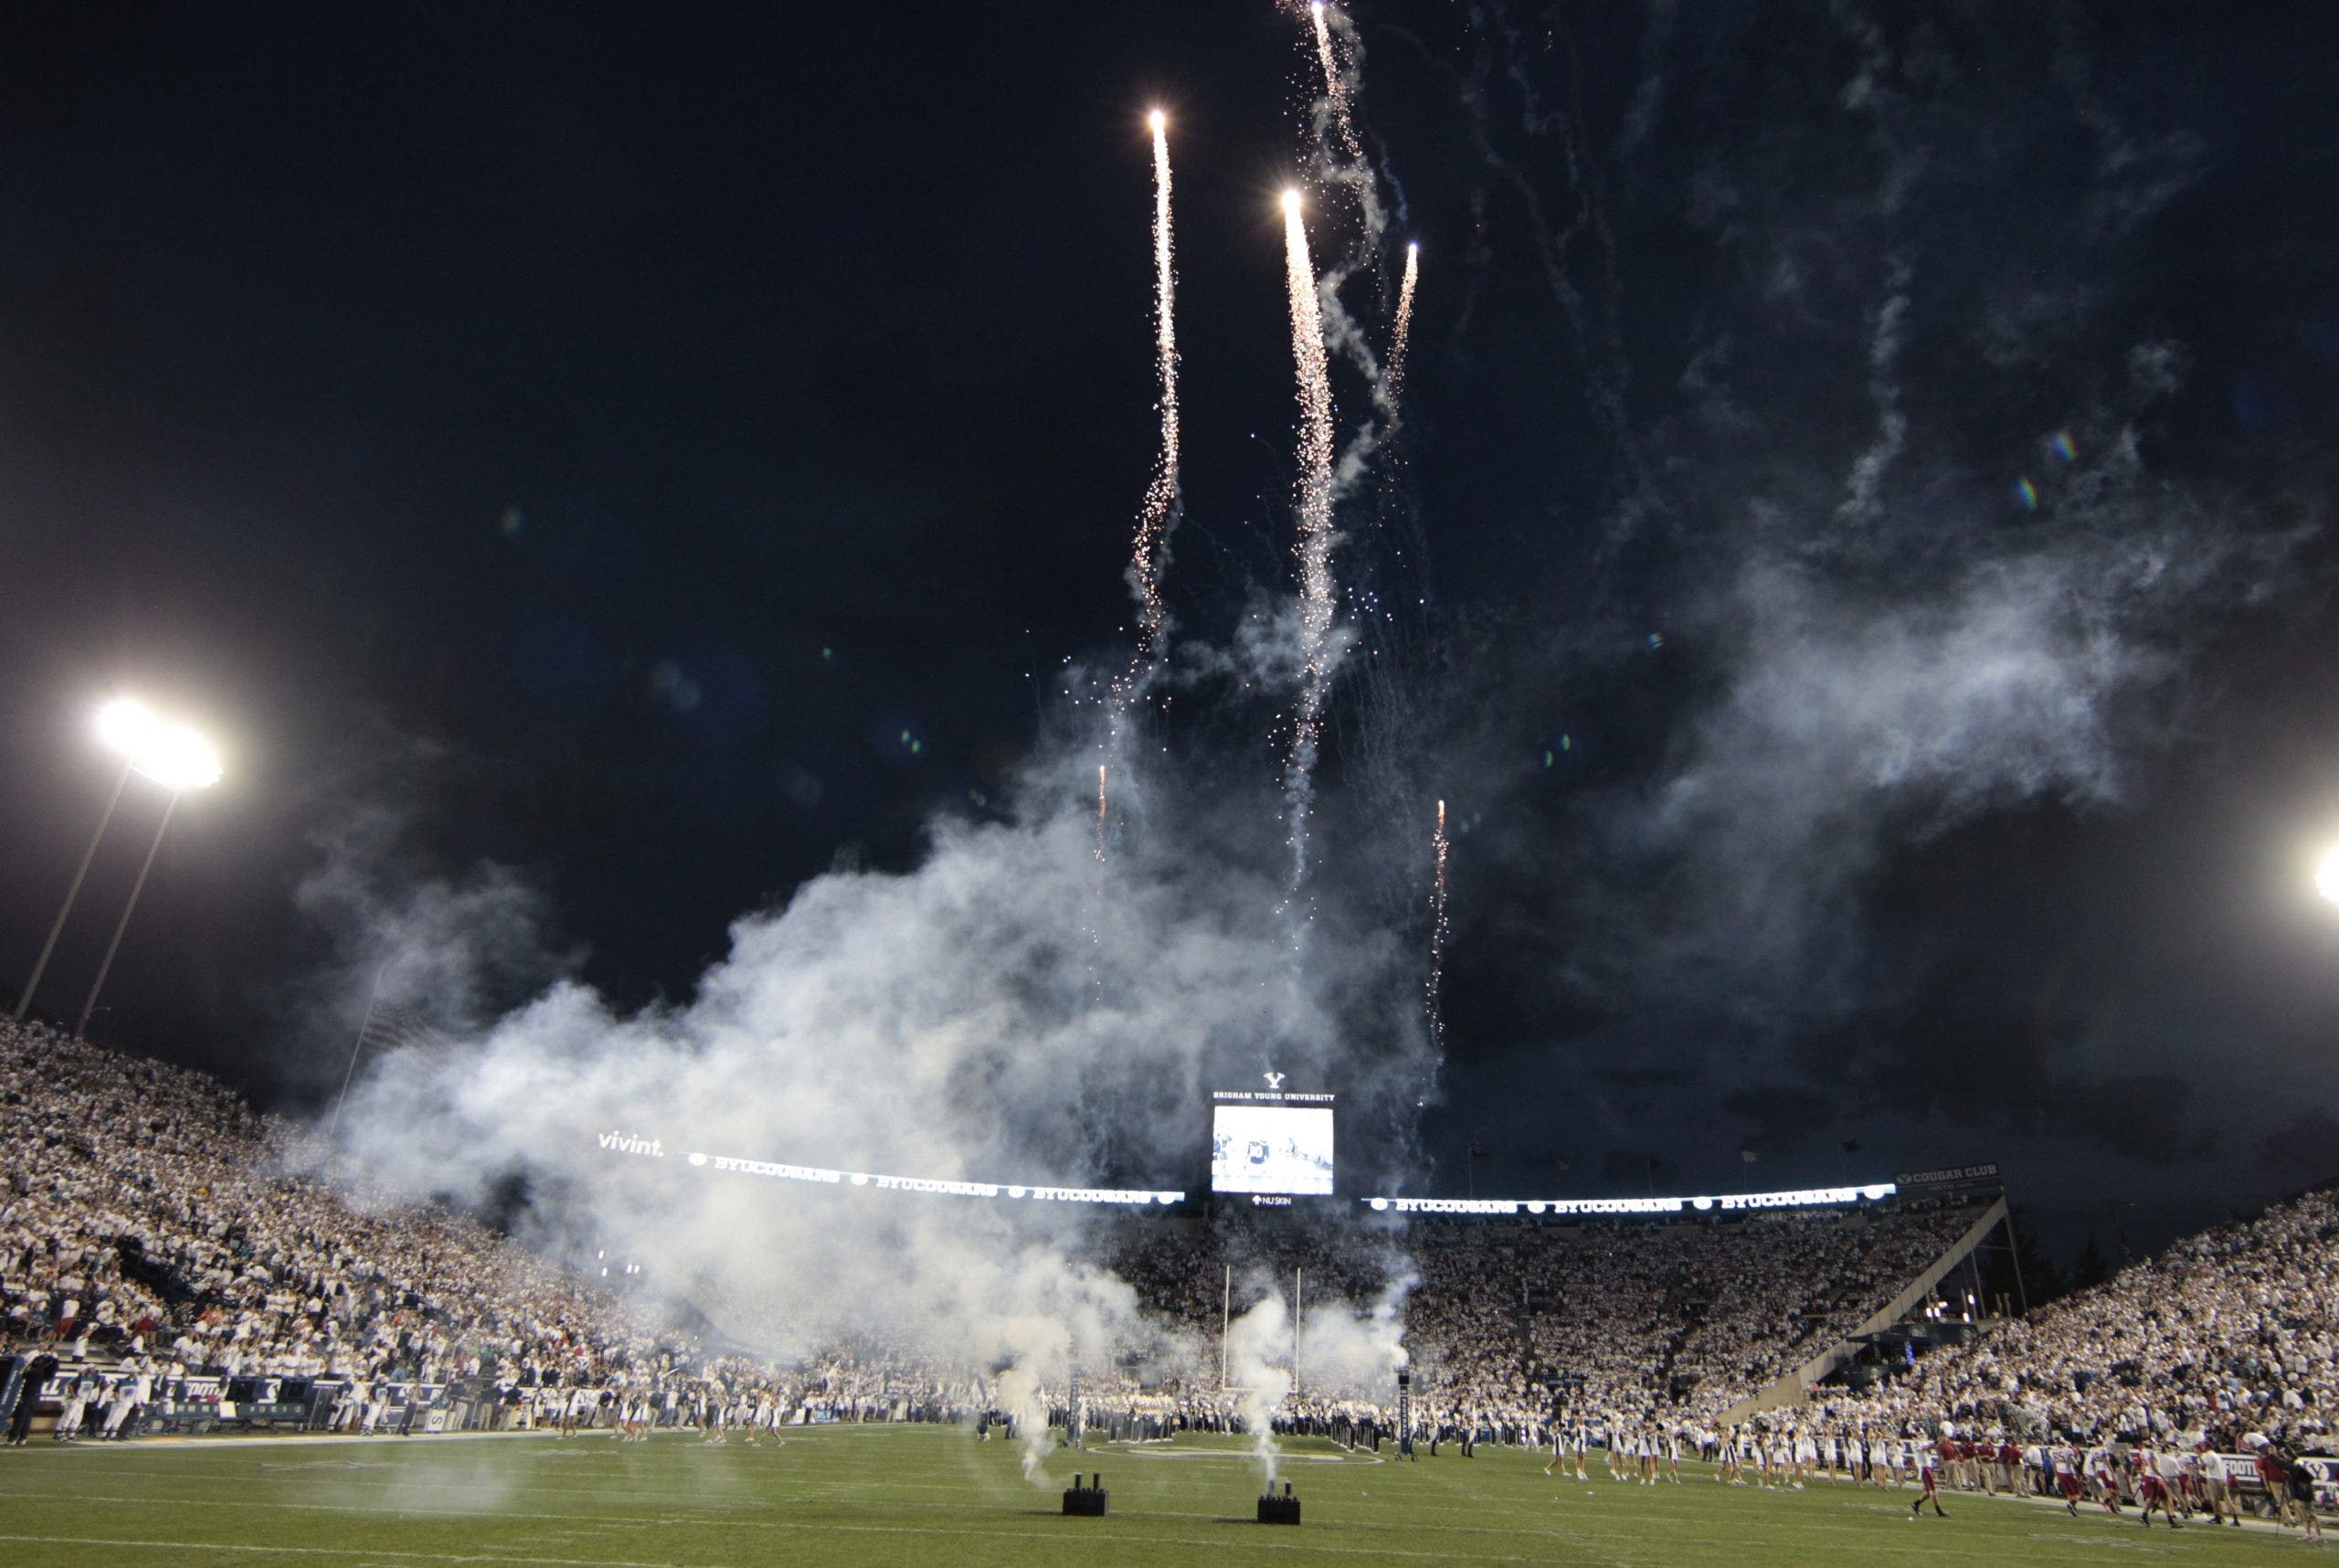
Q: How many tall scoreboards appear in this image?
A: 1